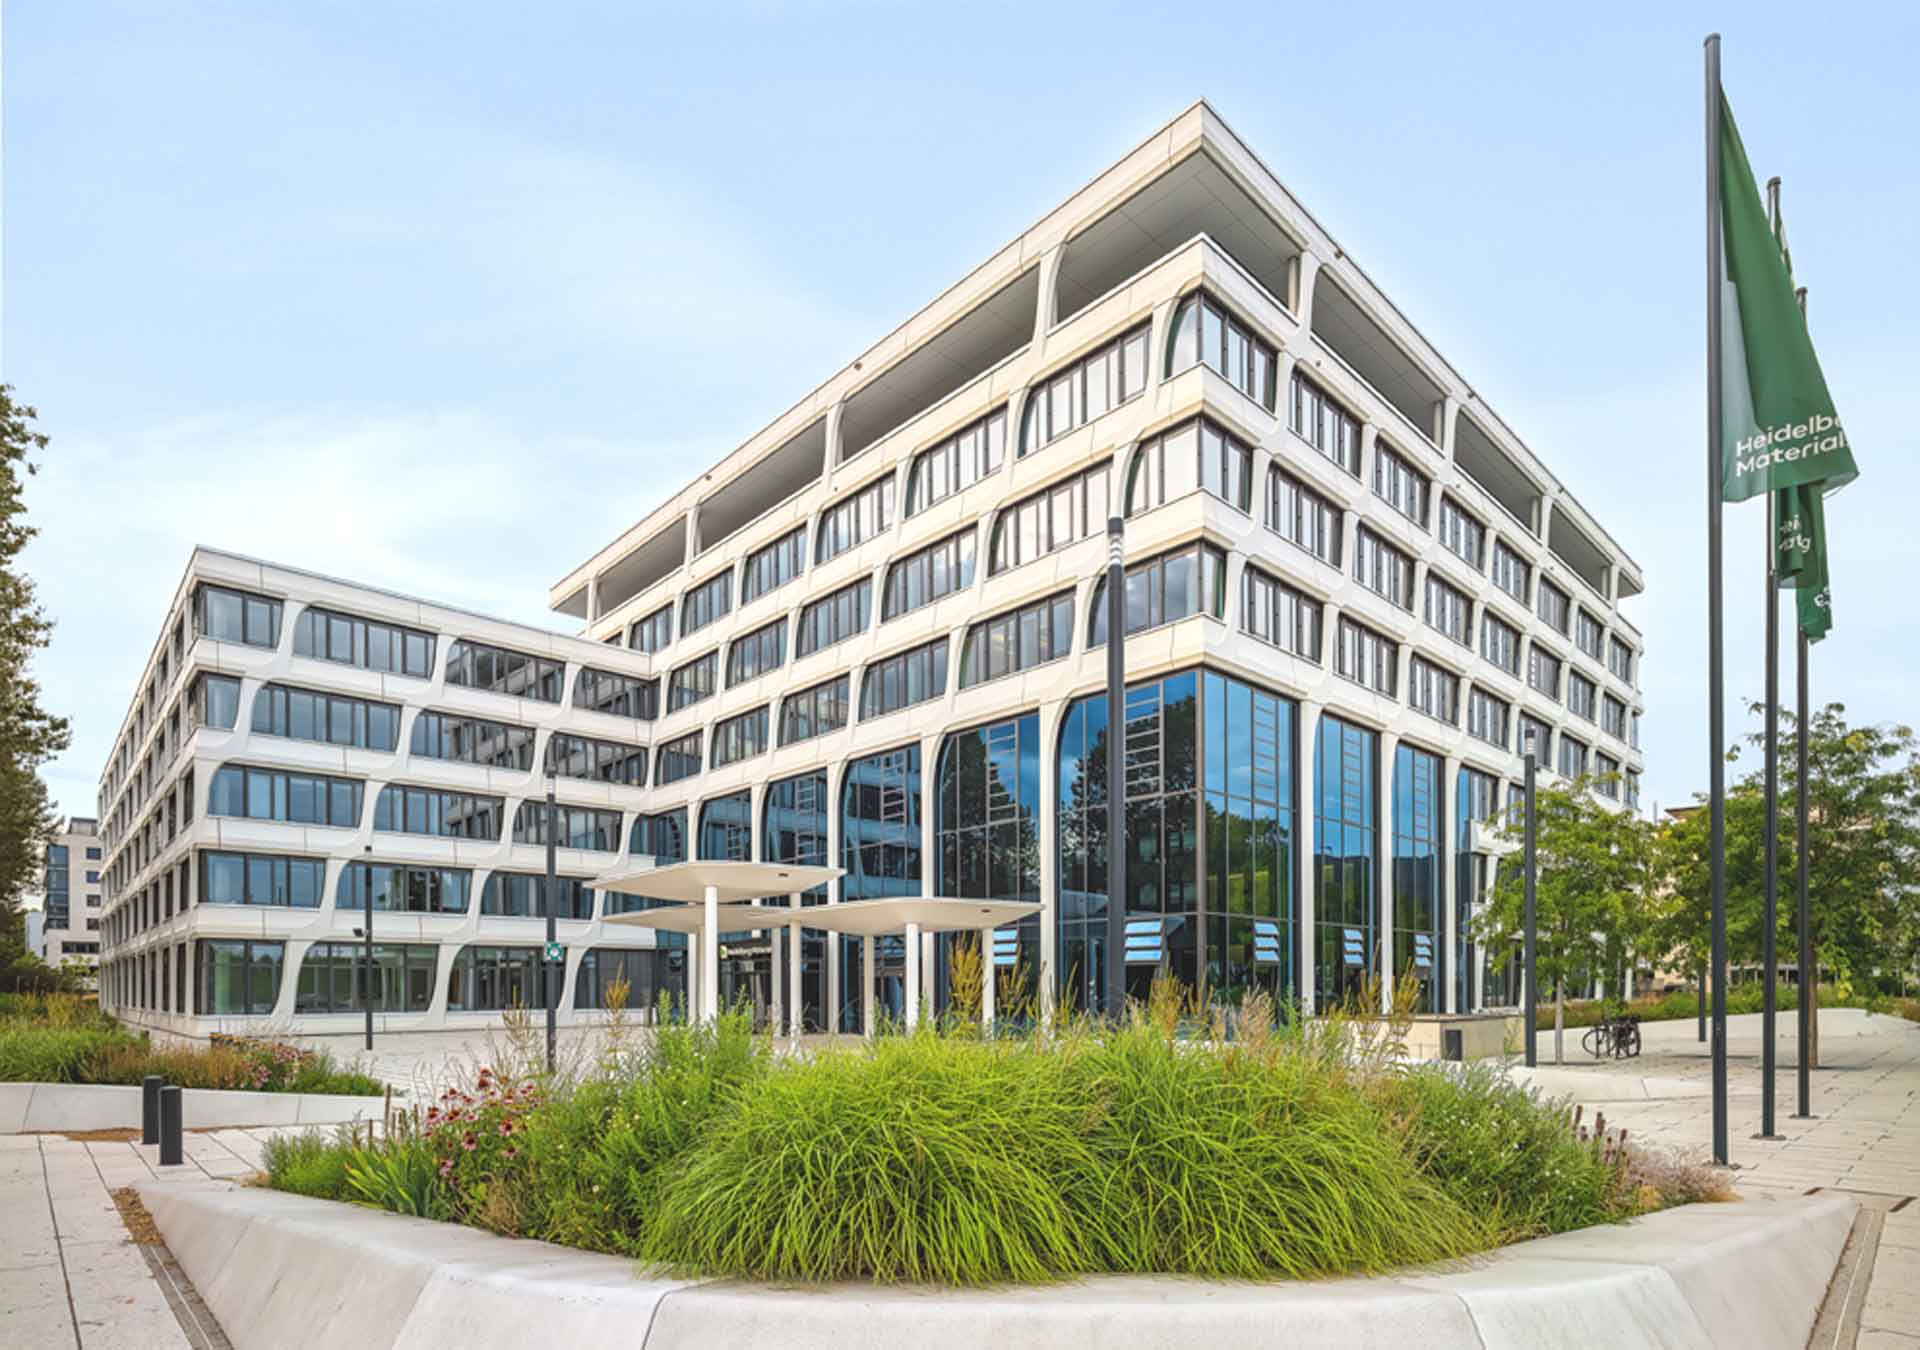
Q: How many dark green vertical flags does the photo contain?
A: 3